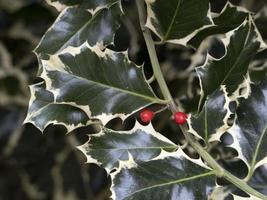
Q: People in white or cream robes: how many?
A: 0